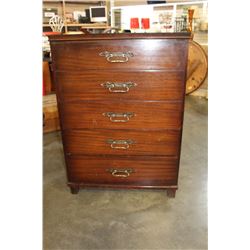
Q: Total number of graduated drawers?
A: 5